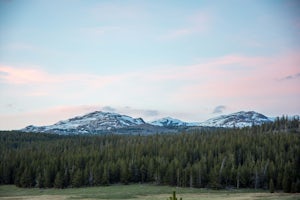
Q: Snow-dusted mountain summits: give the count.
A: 3